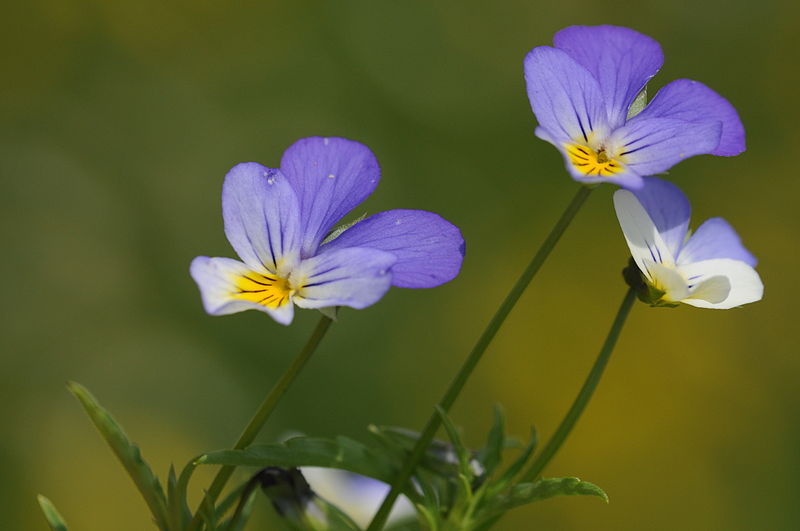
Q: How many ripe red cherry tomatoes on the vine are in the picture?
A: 0